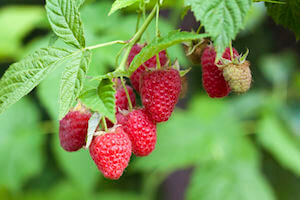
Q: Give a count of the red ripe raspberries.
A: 7